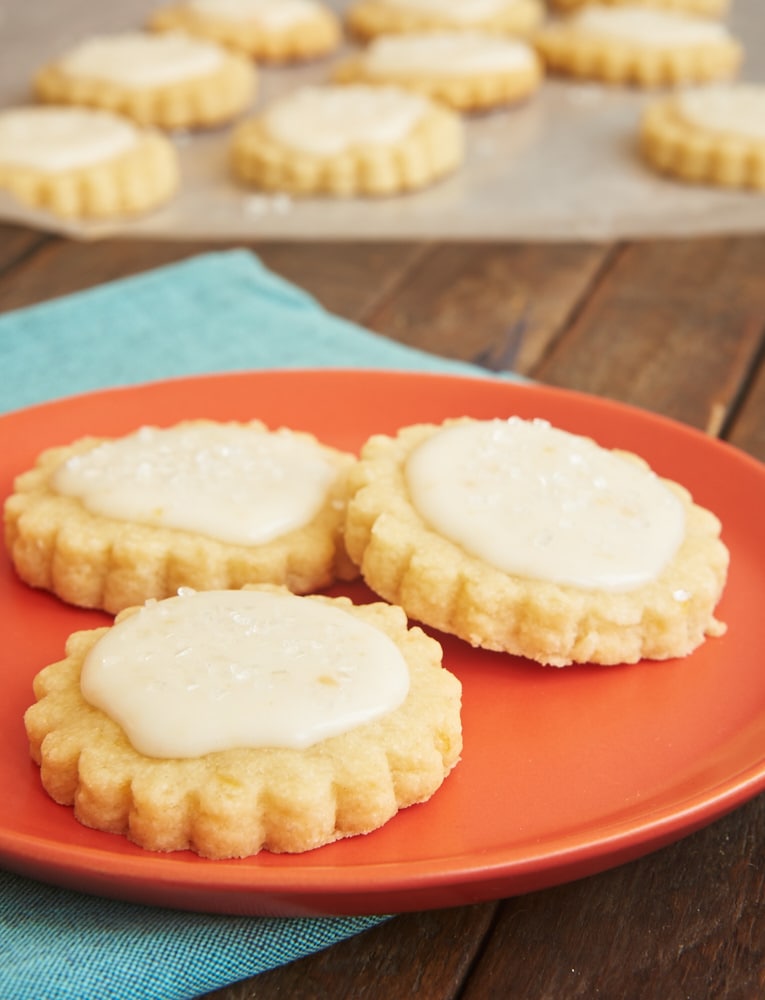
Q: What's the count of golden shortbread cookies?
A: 12